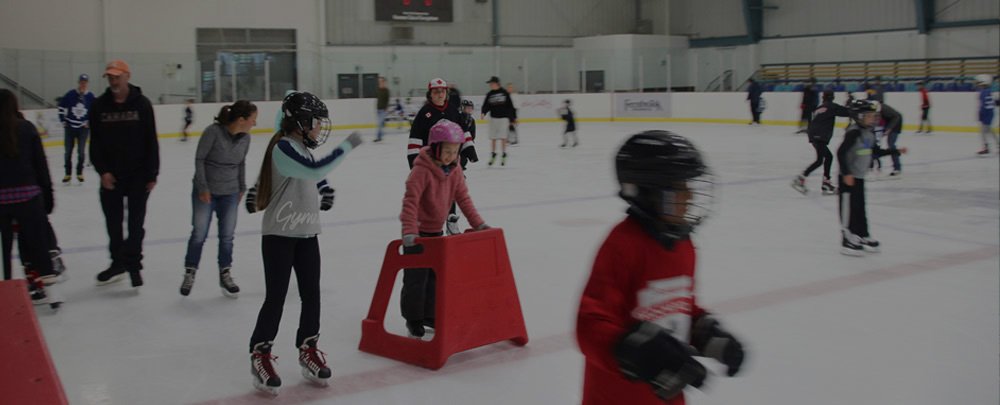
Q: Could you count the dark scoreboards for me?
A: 1